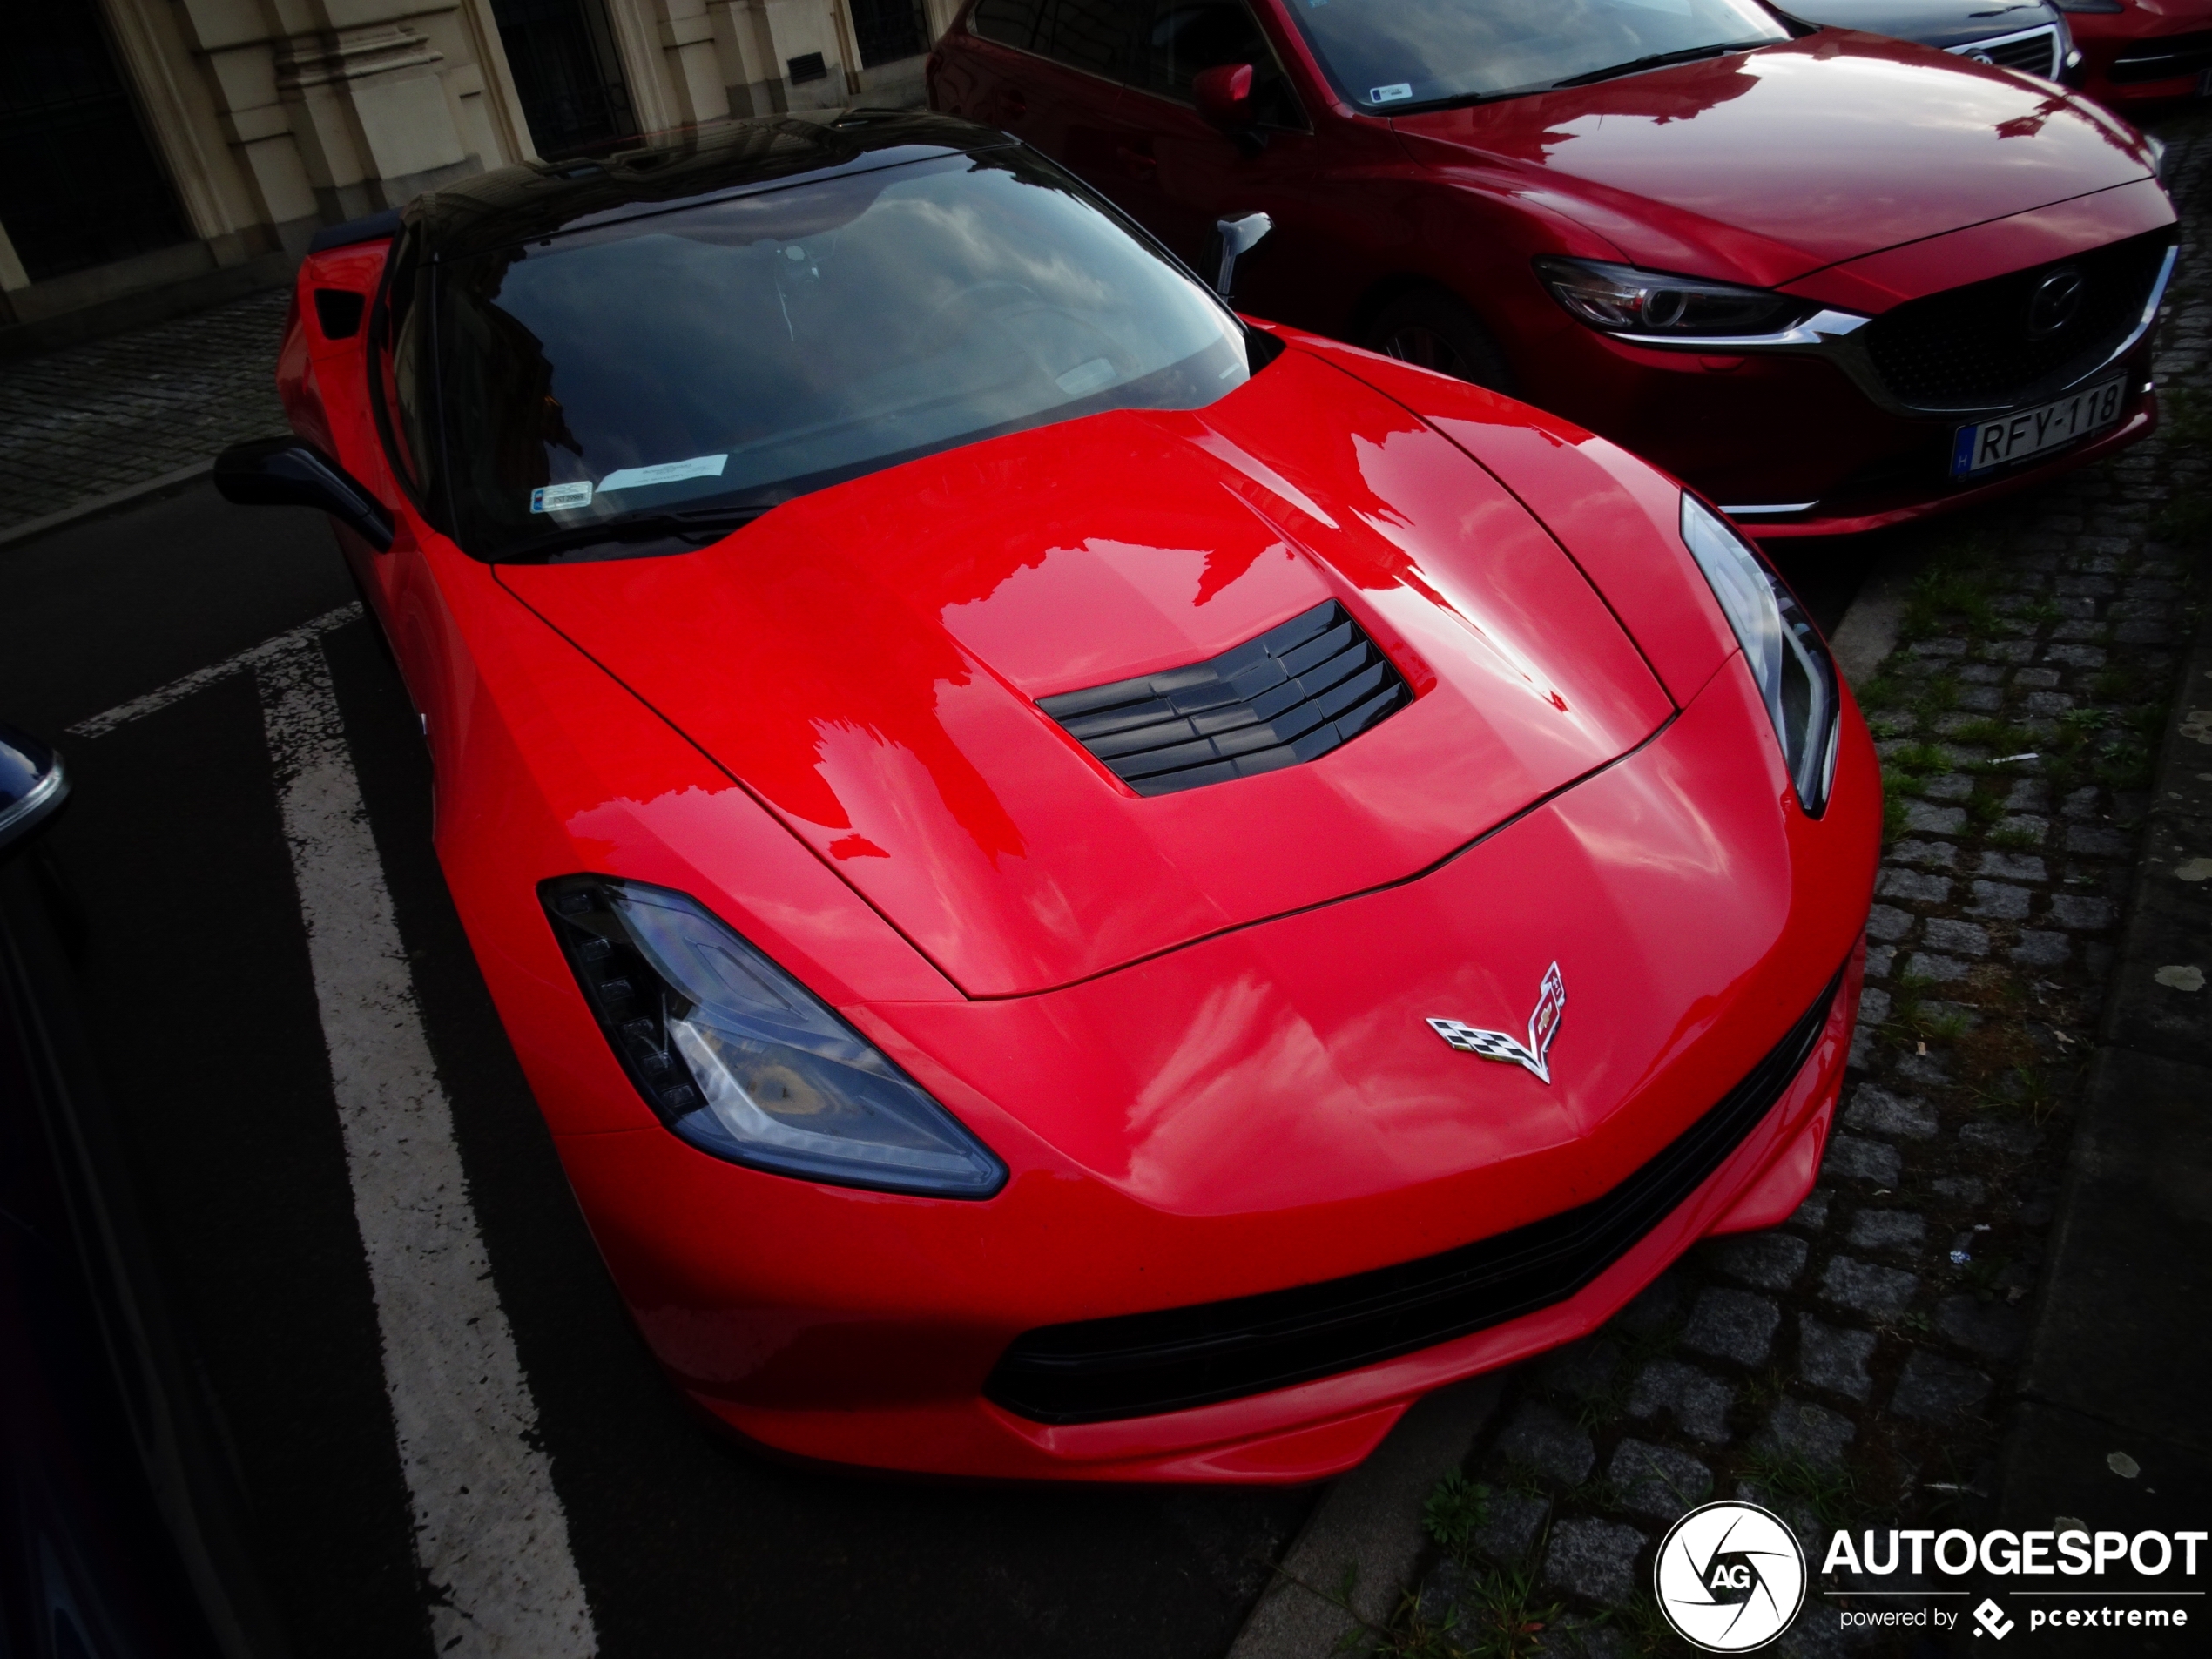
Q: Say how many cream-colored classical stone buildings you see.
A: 1